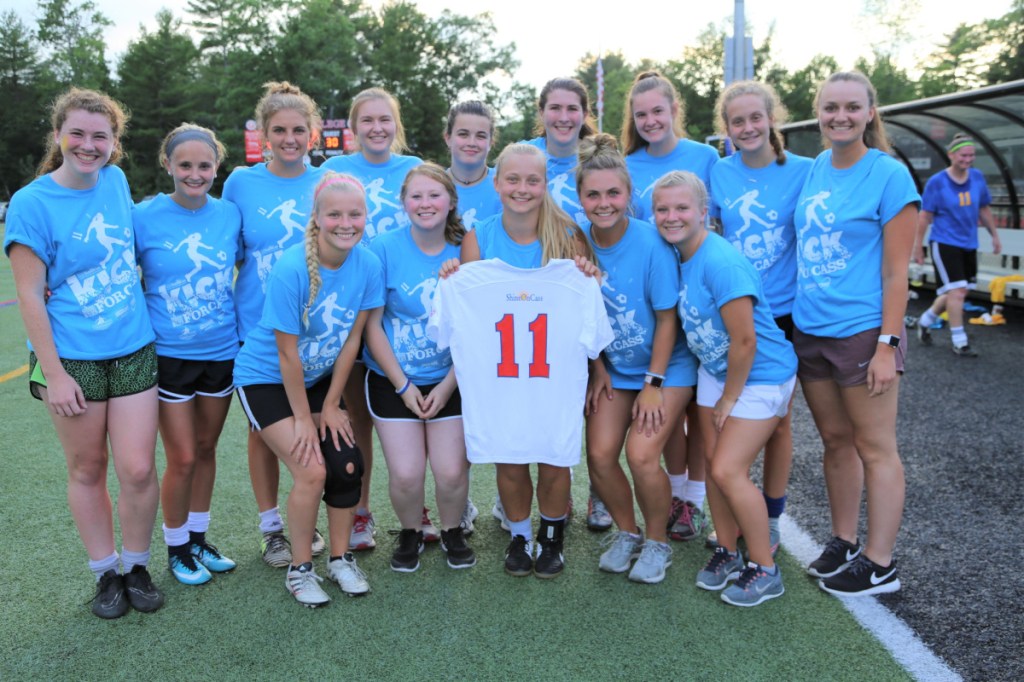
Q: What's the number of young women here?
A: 15